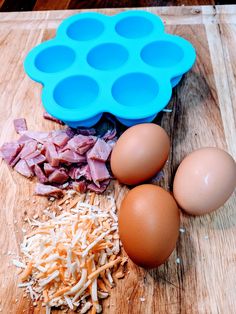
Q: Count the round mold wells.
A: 7